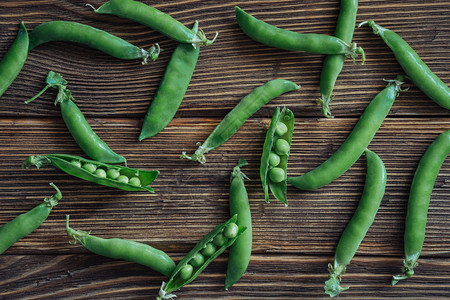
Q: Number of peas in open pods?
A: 15